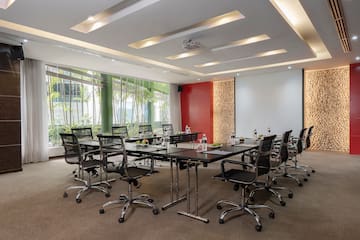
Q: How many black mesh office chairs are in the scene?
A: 10